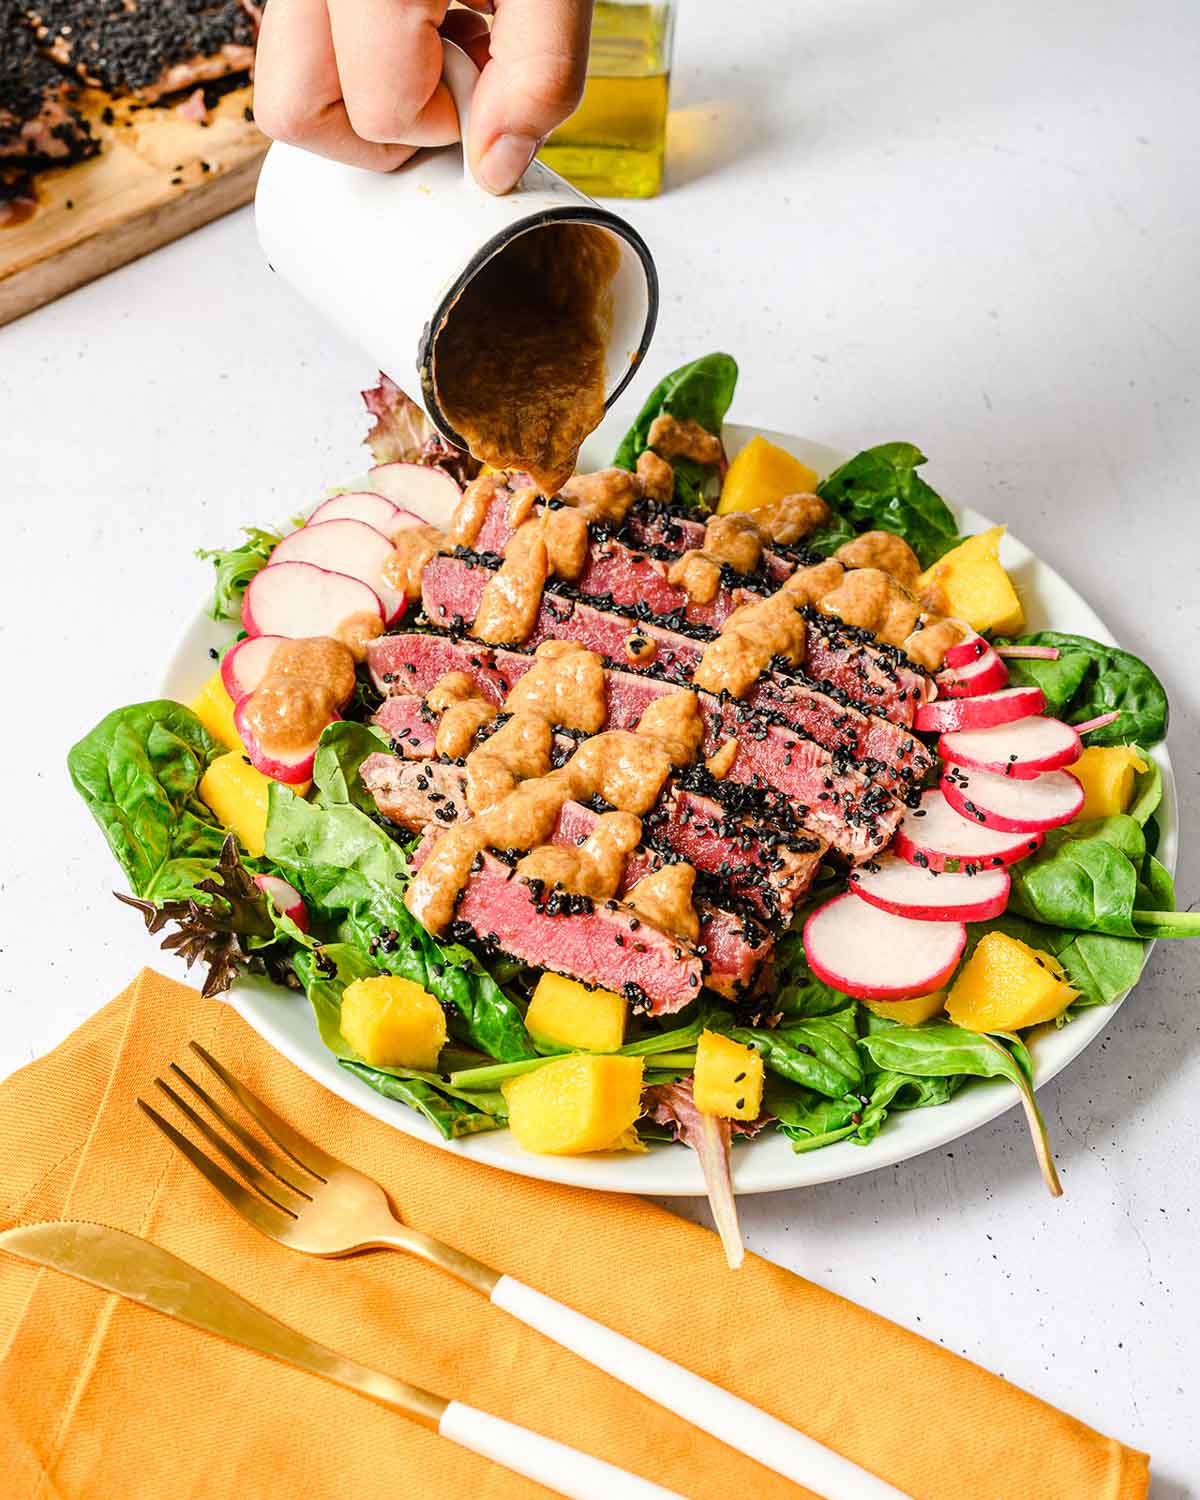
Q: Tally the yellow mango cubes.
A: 11